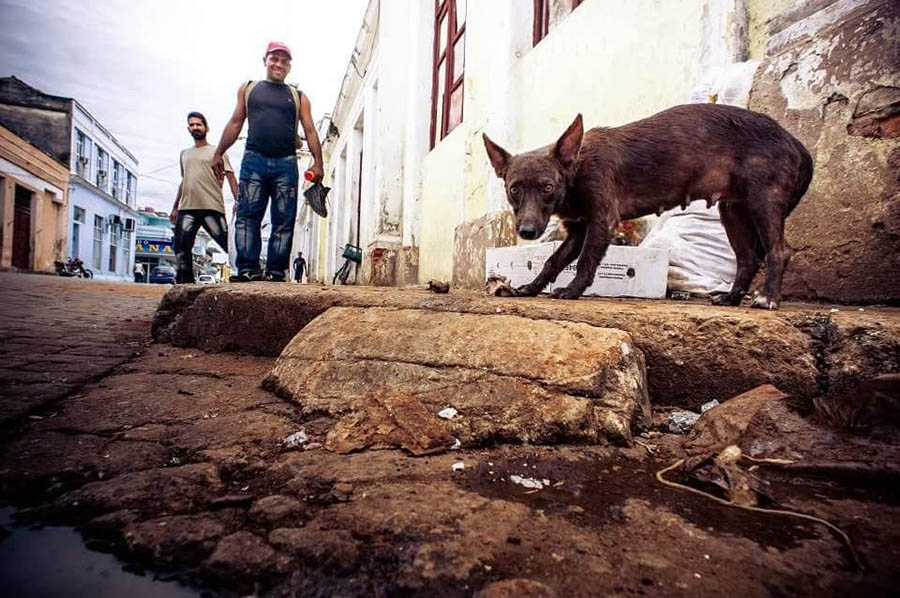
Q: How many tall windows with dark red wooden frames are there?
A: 2